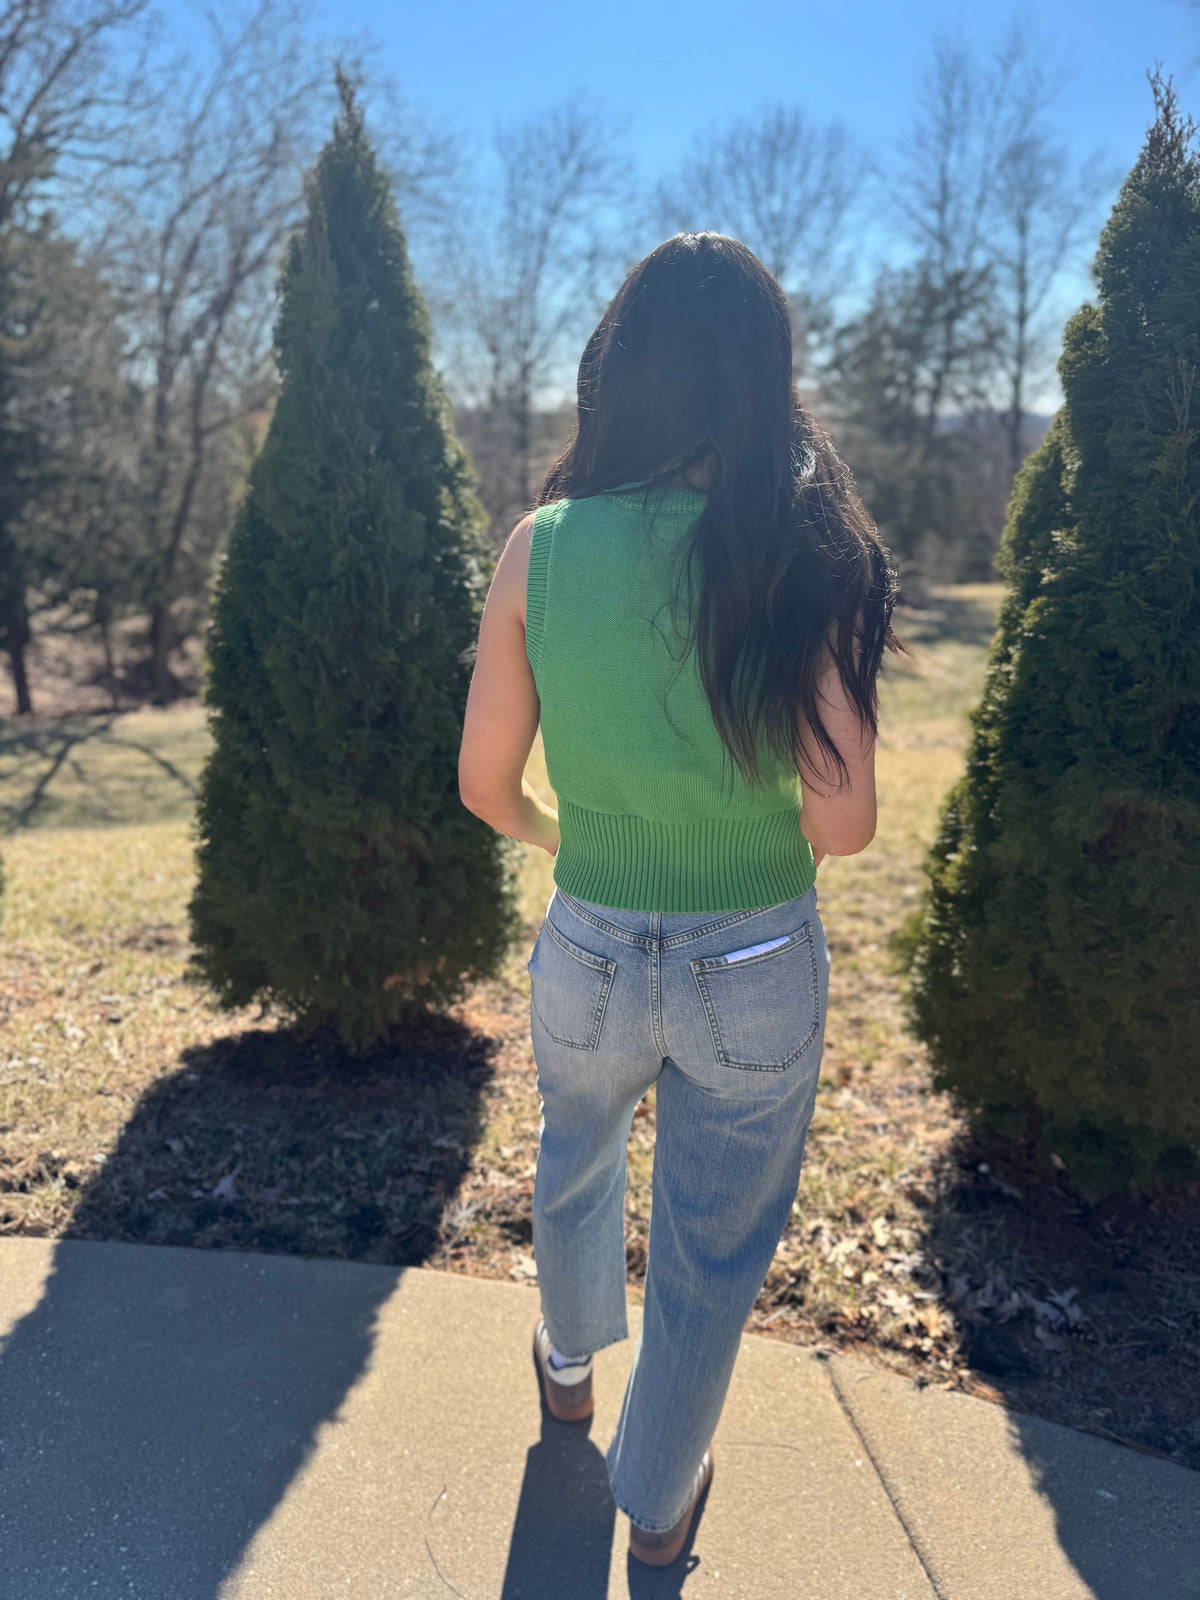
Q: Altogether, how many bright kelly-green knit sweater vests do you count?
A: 1